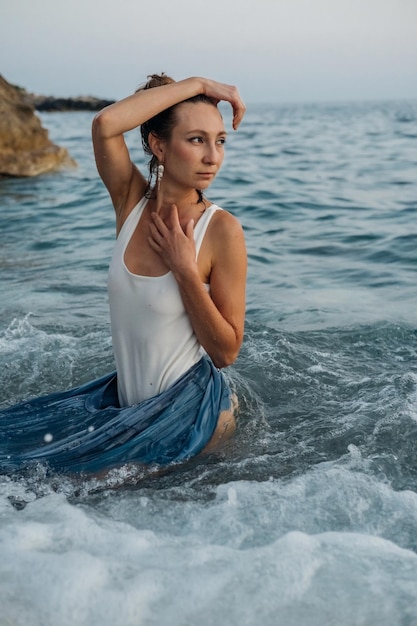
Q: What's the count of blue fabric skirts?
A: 1